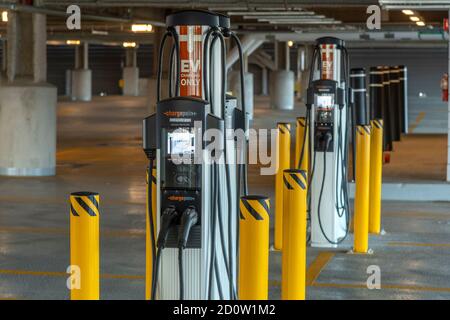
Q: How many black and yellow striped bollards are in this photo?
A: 8